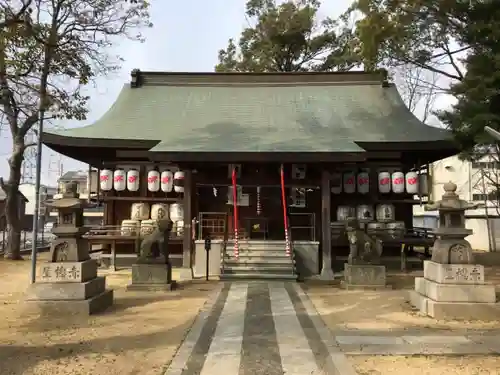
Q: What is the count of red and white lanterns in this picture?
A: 12